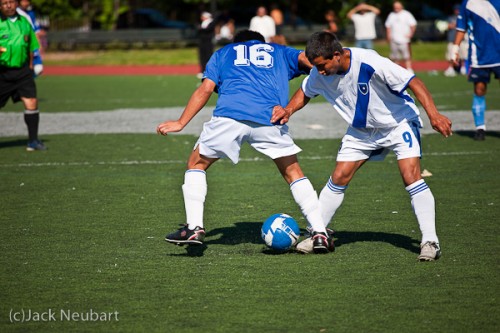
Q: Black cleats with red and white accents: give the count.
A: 2